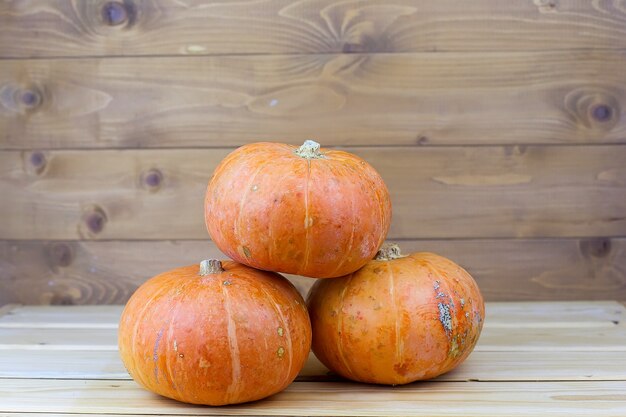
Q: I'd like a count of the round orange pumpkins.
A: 3